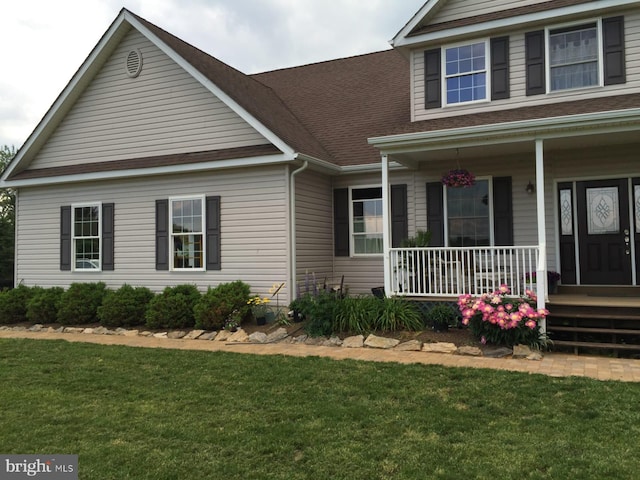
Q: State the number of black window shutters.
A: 12